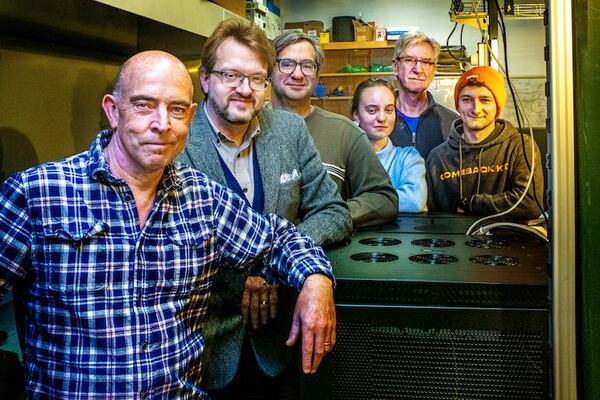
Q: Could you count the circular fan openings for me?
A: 6